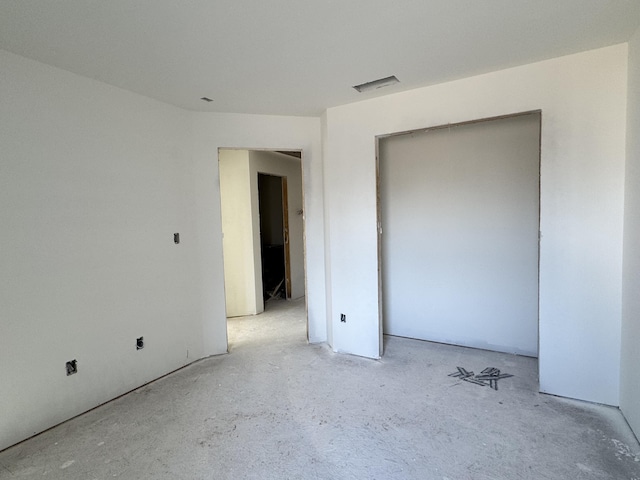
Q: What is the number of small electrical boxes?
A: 4